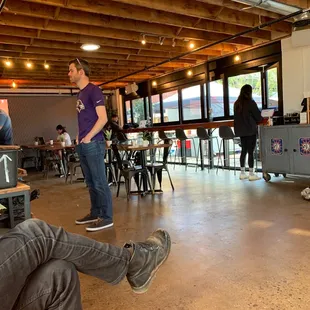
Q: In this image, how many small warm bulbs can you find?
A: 9